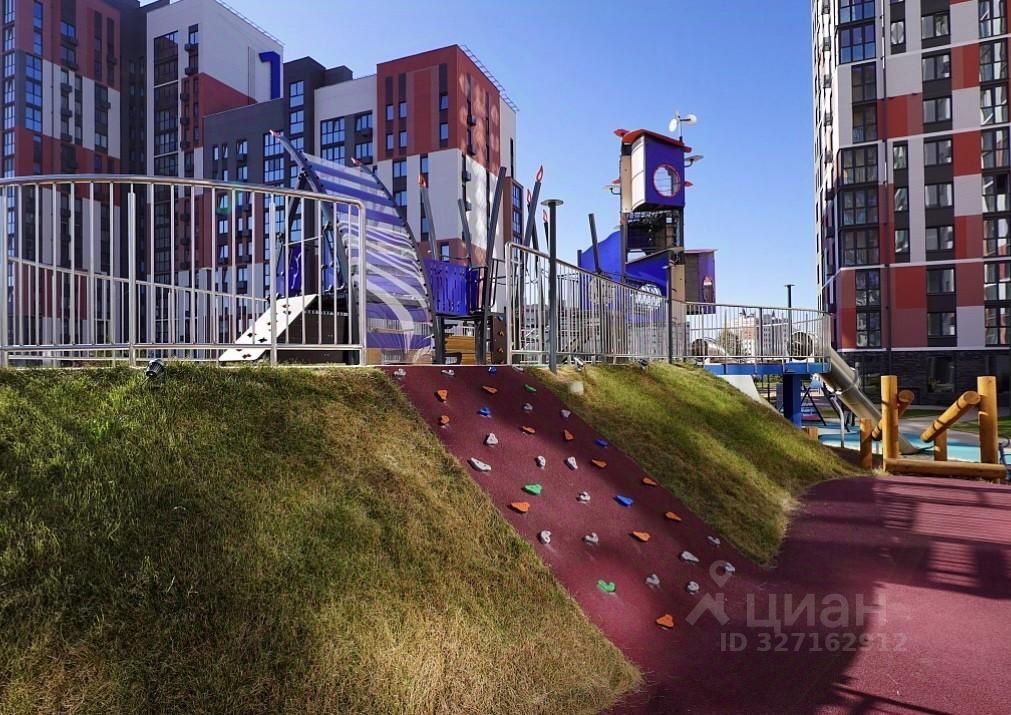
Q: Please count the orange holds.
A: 11